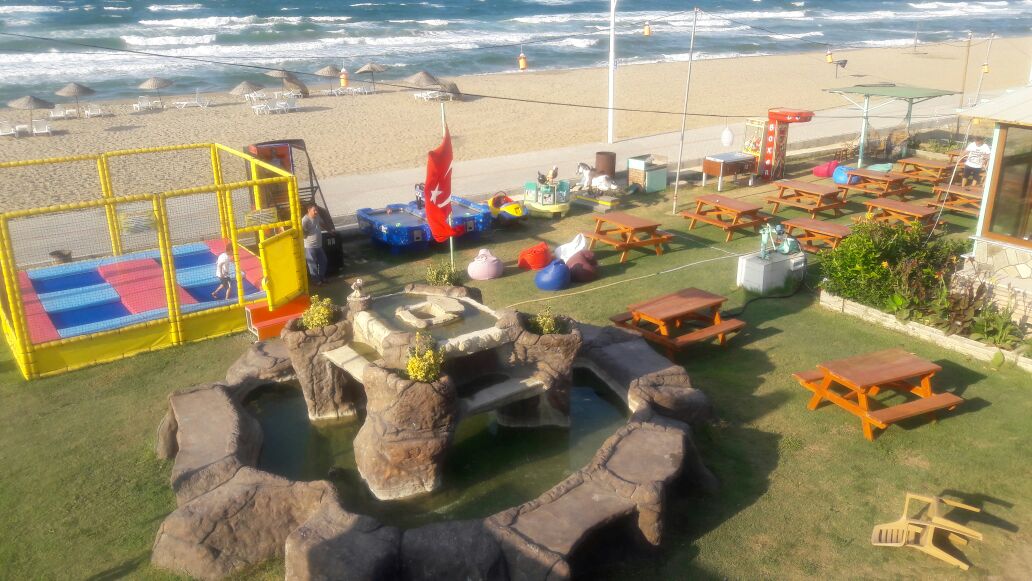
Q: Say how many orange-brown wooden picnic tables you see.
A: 11